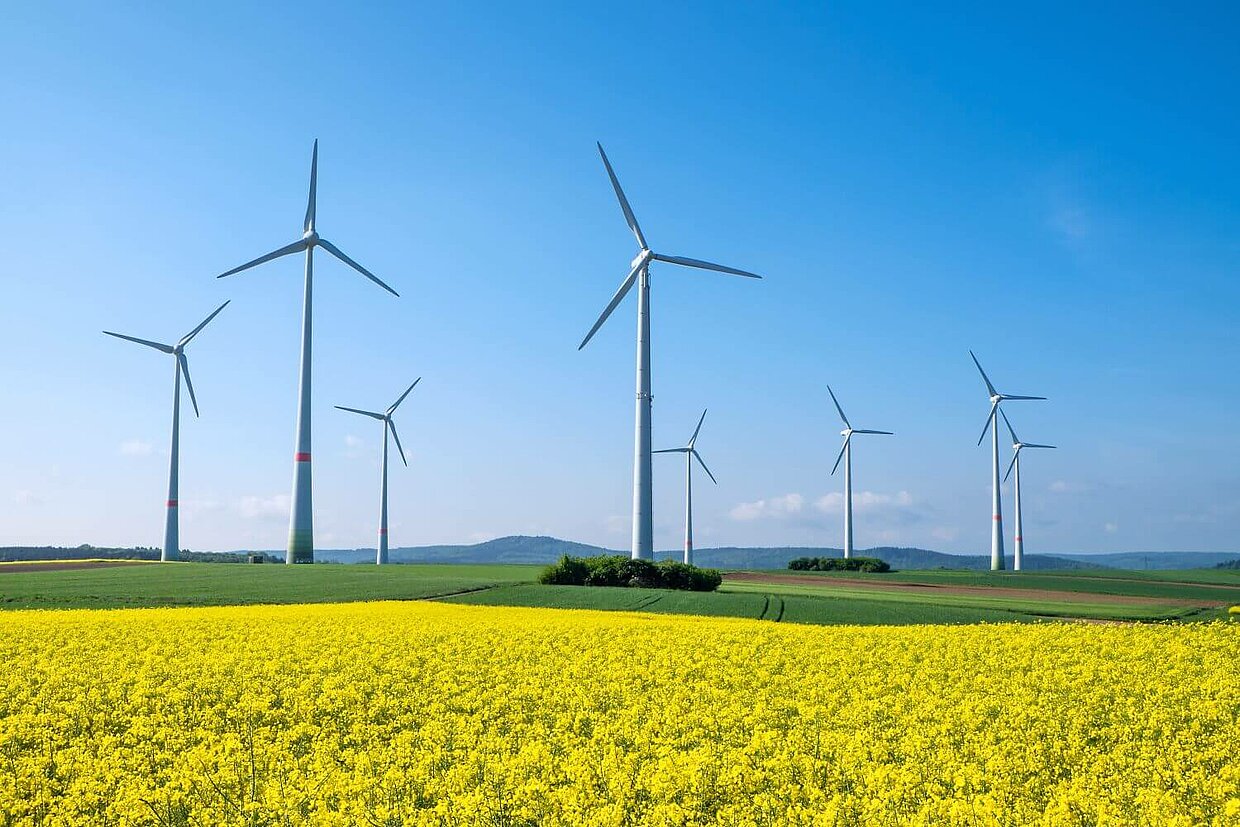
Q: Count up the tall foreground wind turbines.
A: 2